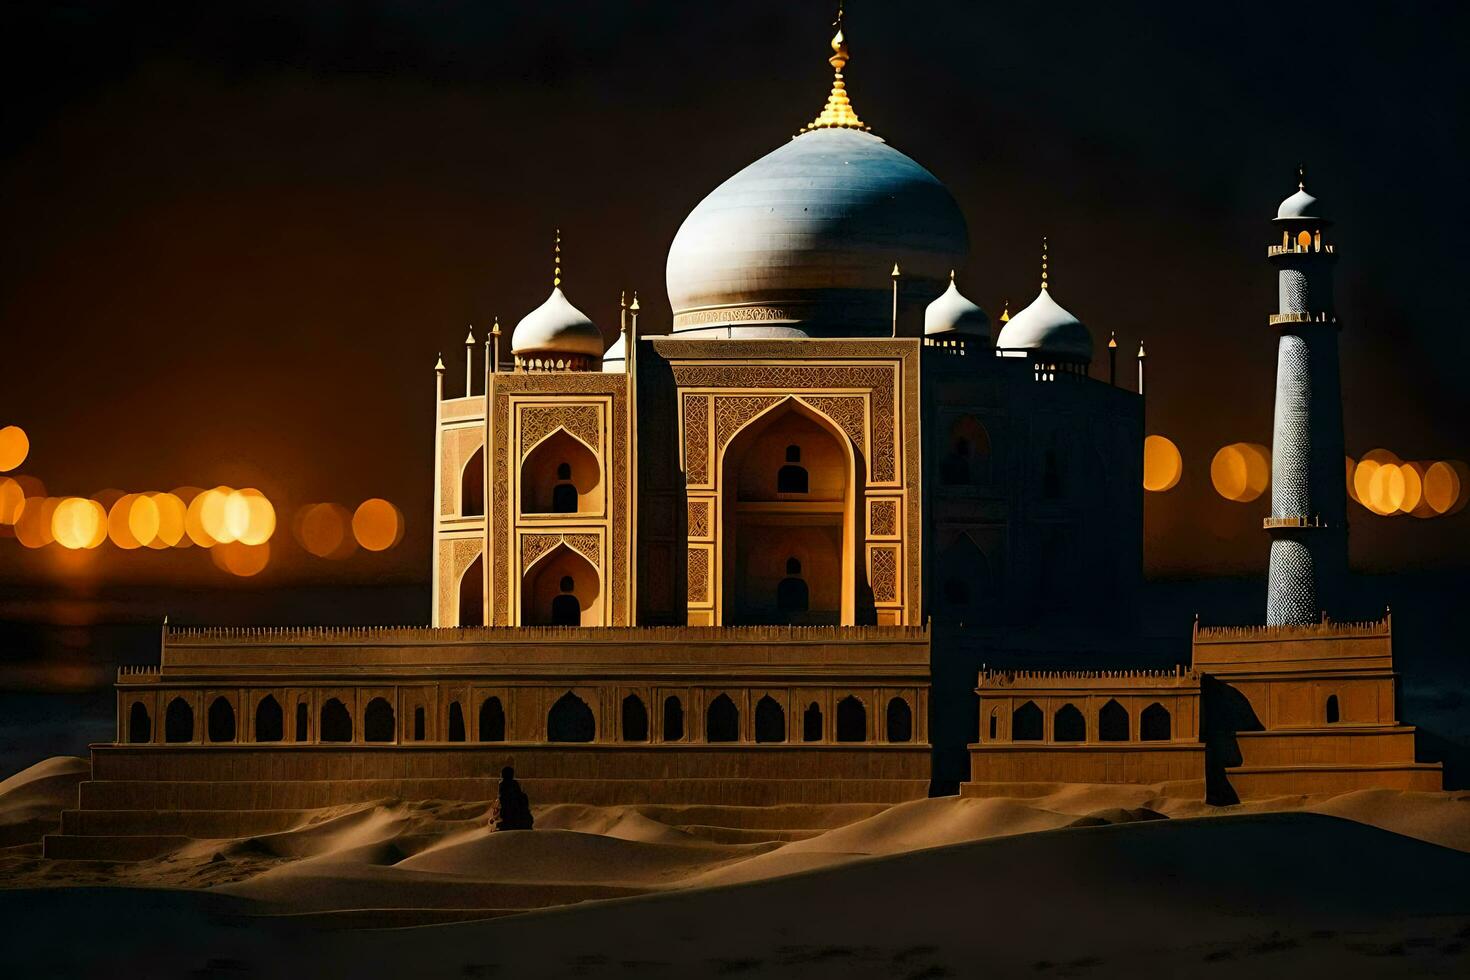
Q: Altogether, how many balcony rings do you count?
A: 3